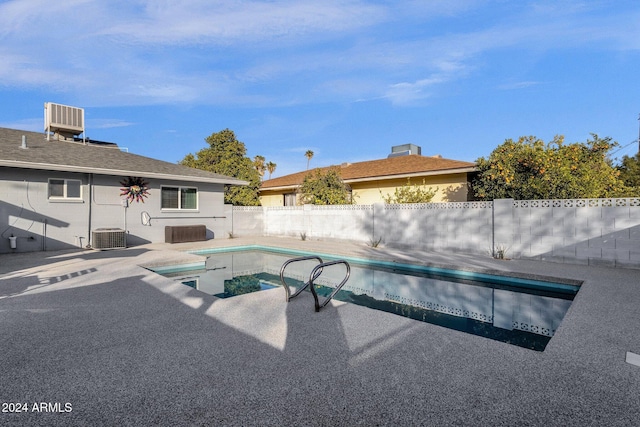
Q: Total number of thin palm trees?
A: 3